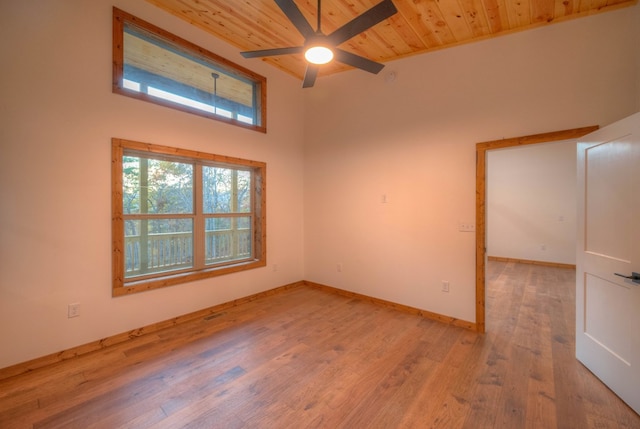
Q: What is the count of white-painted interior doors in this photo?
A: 1